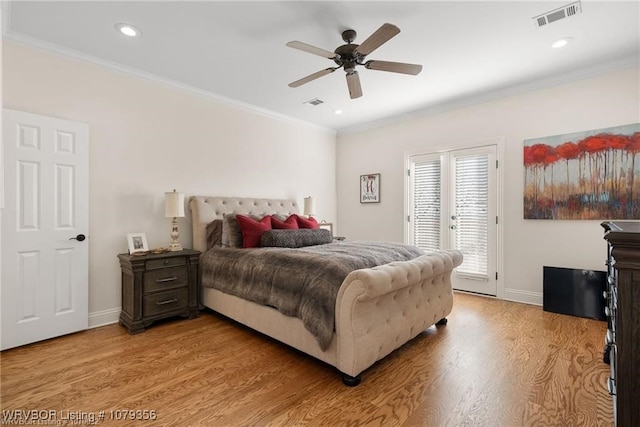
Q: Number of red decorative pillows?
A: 3